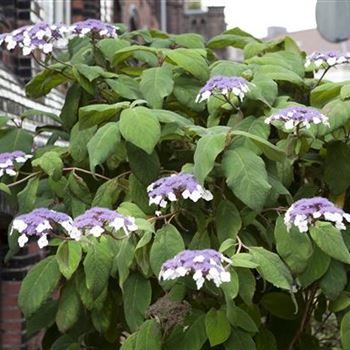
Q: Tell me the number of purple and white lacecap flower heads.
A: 11